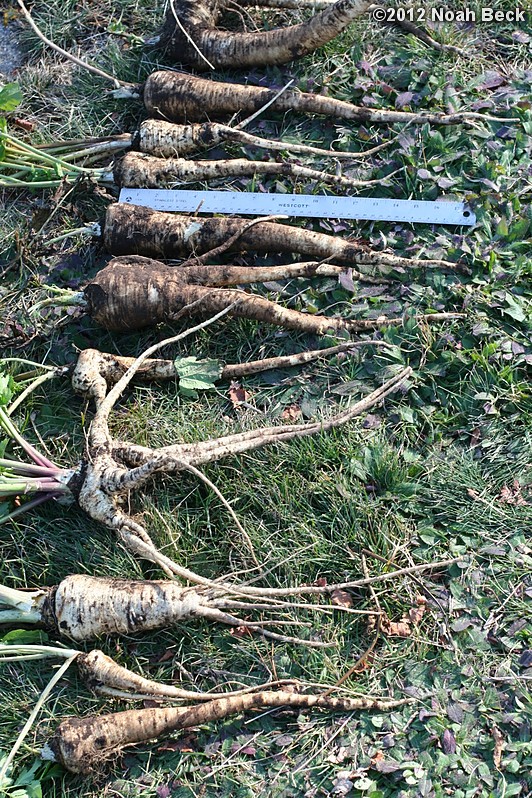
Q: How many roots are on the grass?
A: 11